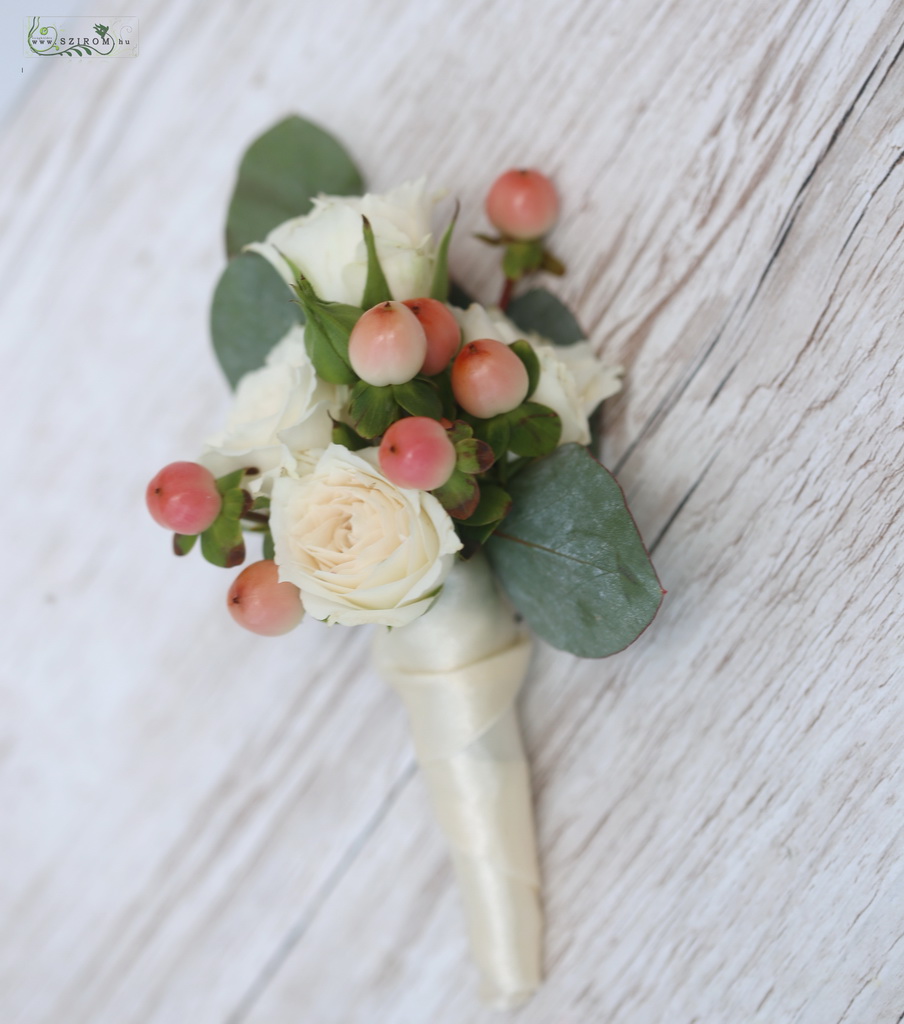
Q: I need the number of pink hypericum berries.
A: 7